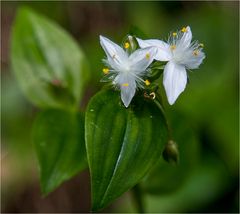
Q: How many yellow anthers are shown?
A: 10